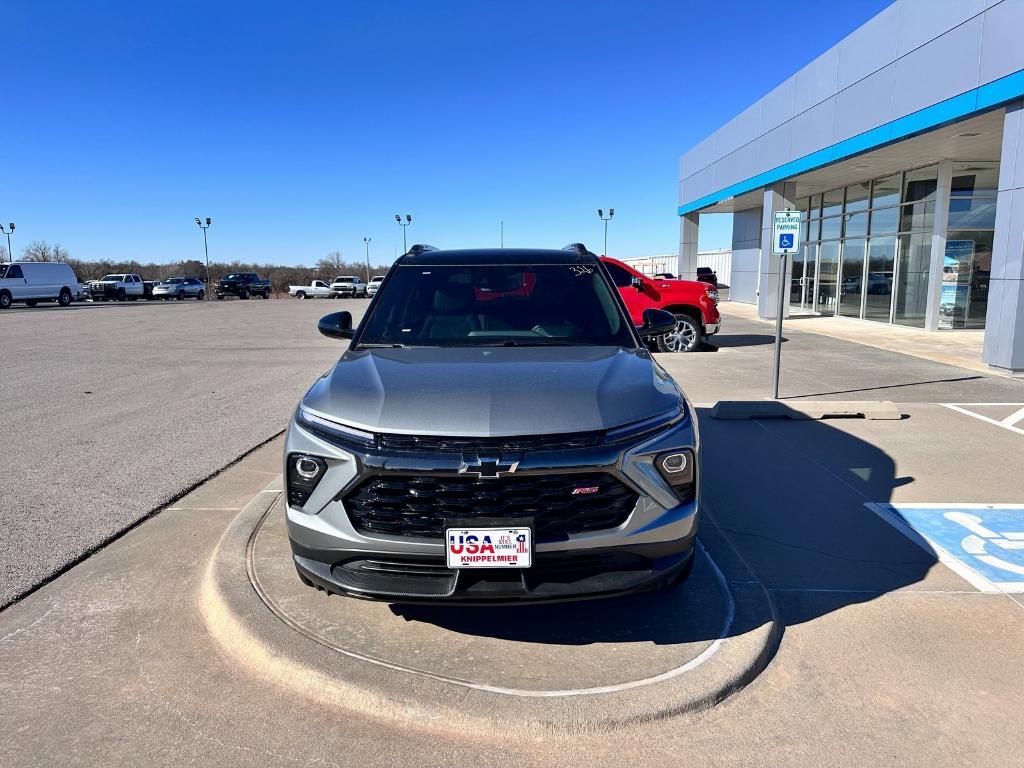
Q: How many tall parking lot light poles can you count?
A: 5